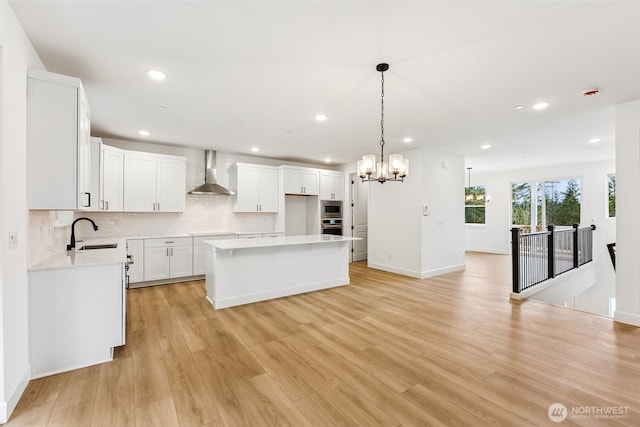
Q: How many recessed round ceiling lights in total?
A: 9